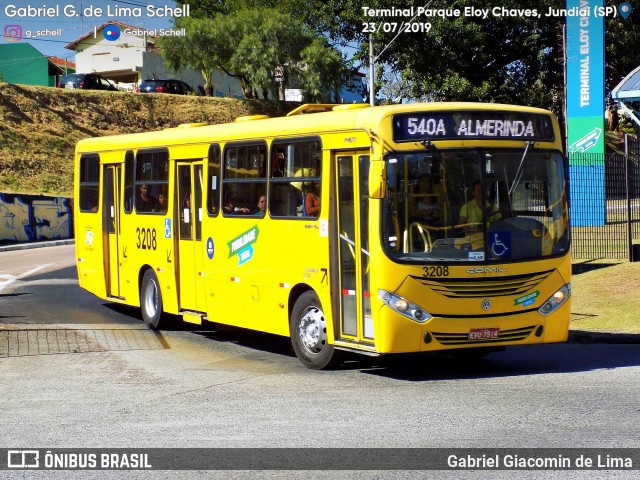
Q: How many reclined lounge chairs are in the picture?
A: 0